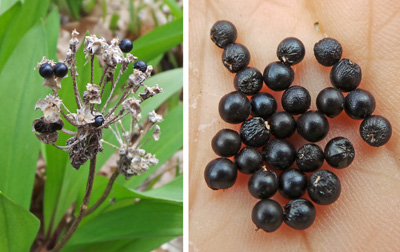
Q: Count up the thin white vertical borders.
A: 1